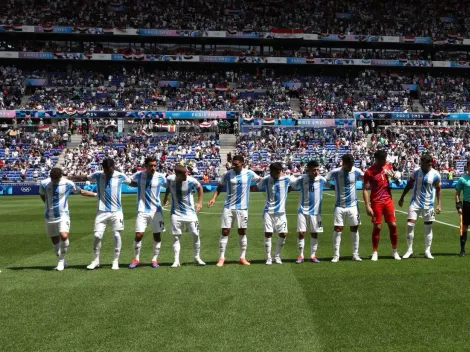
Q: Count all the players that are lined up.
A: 10